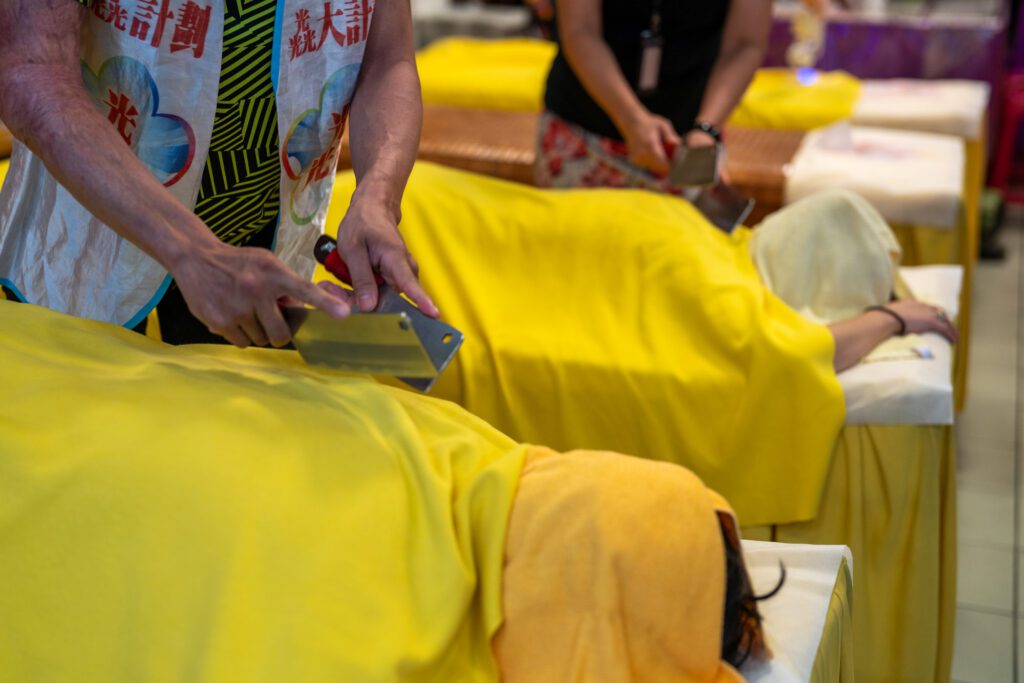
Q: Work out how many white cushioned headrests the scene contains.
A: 4